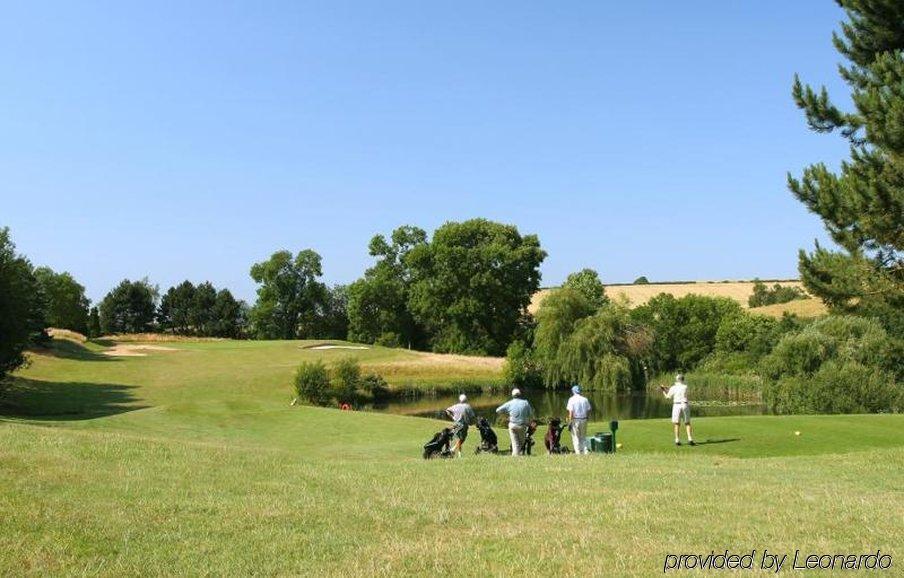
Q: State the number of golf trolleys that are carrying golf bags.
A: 4